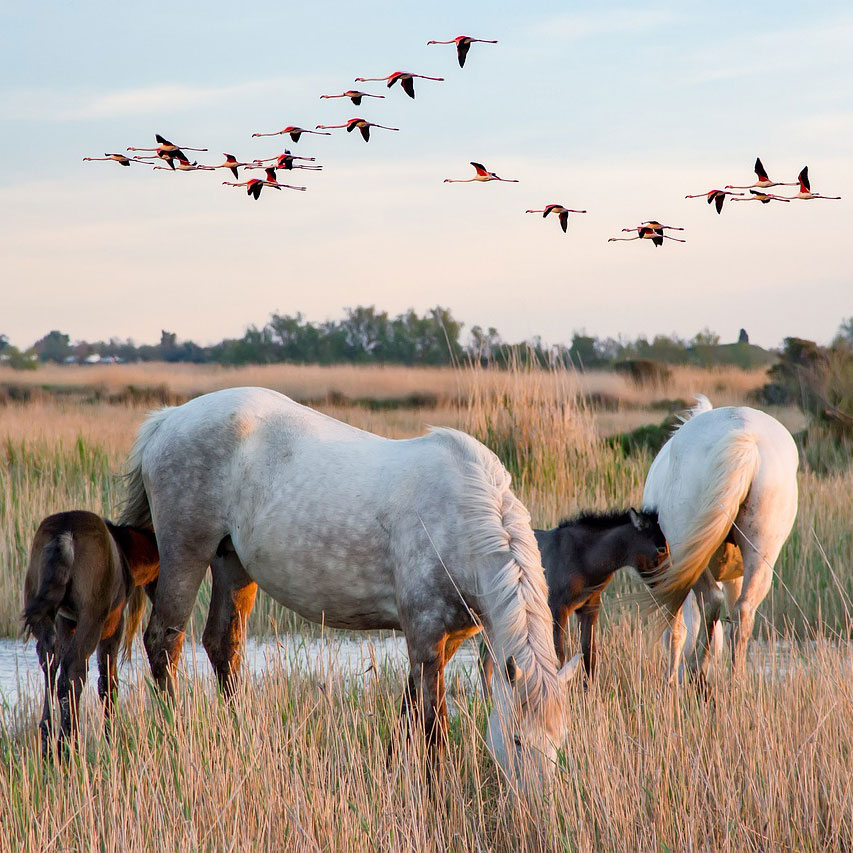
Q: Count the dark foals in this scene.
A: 2